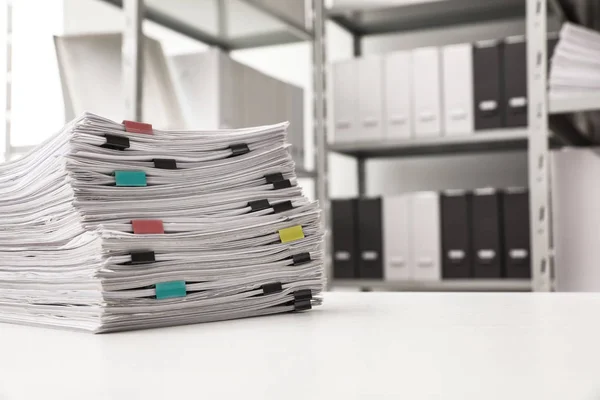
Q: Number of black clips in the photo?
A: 12